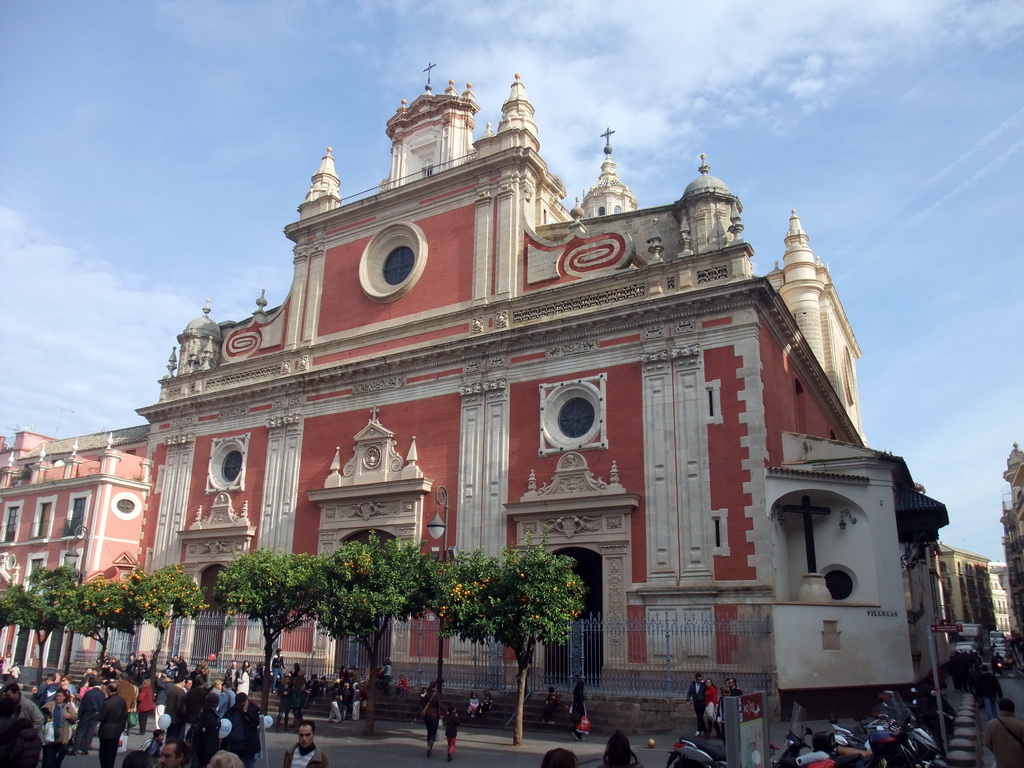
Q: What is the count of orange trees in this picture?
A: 6